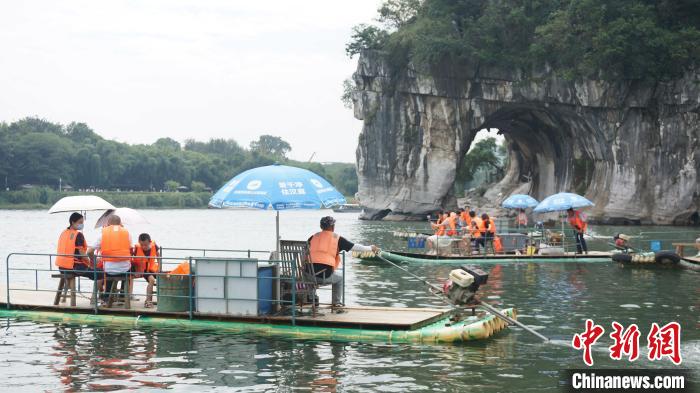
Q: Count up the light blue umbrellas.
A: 3